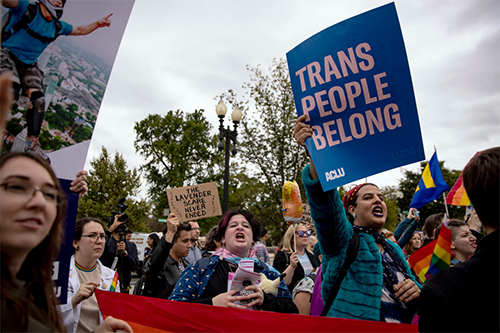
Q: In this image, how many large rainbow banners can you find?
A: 1